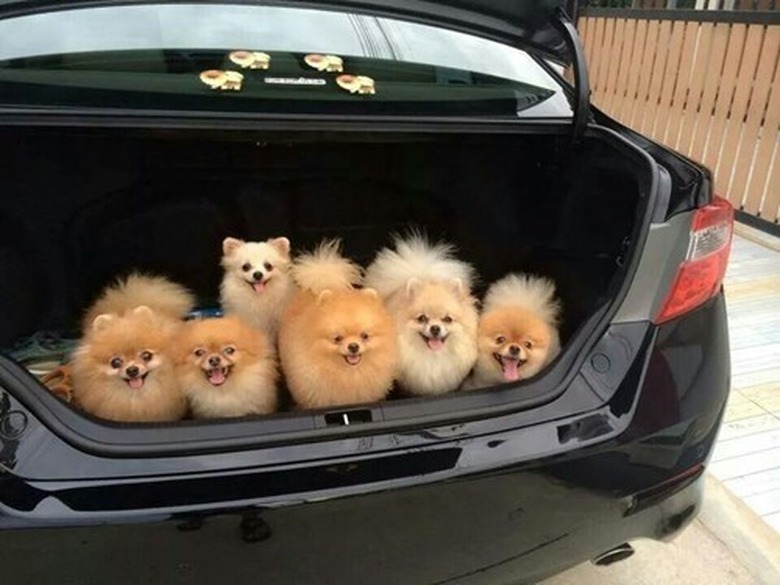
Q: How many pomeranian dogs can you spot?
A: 6